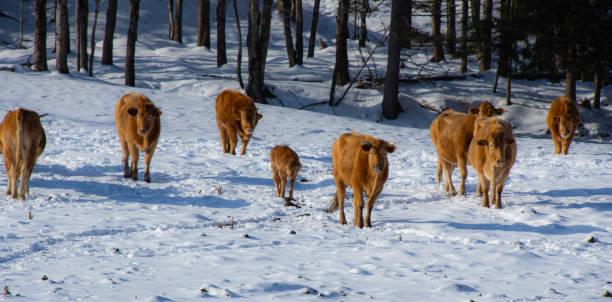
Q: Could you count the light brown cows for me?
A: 8